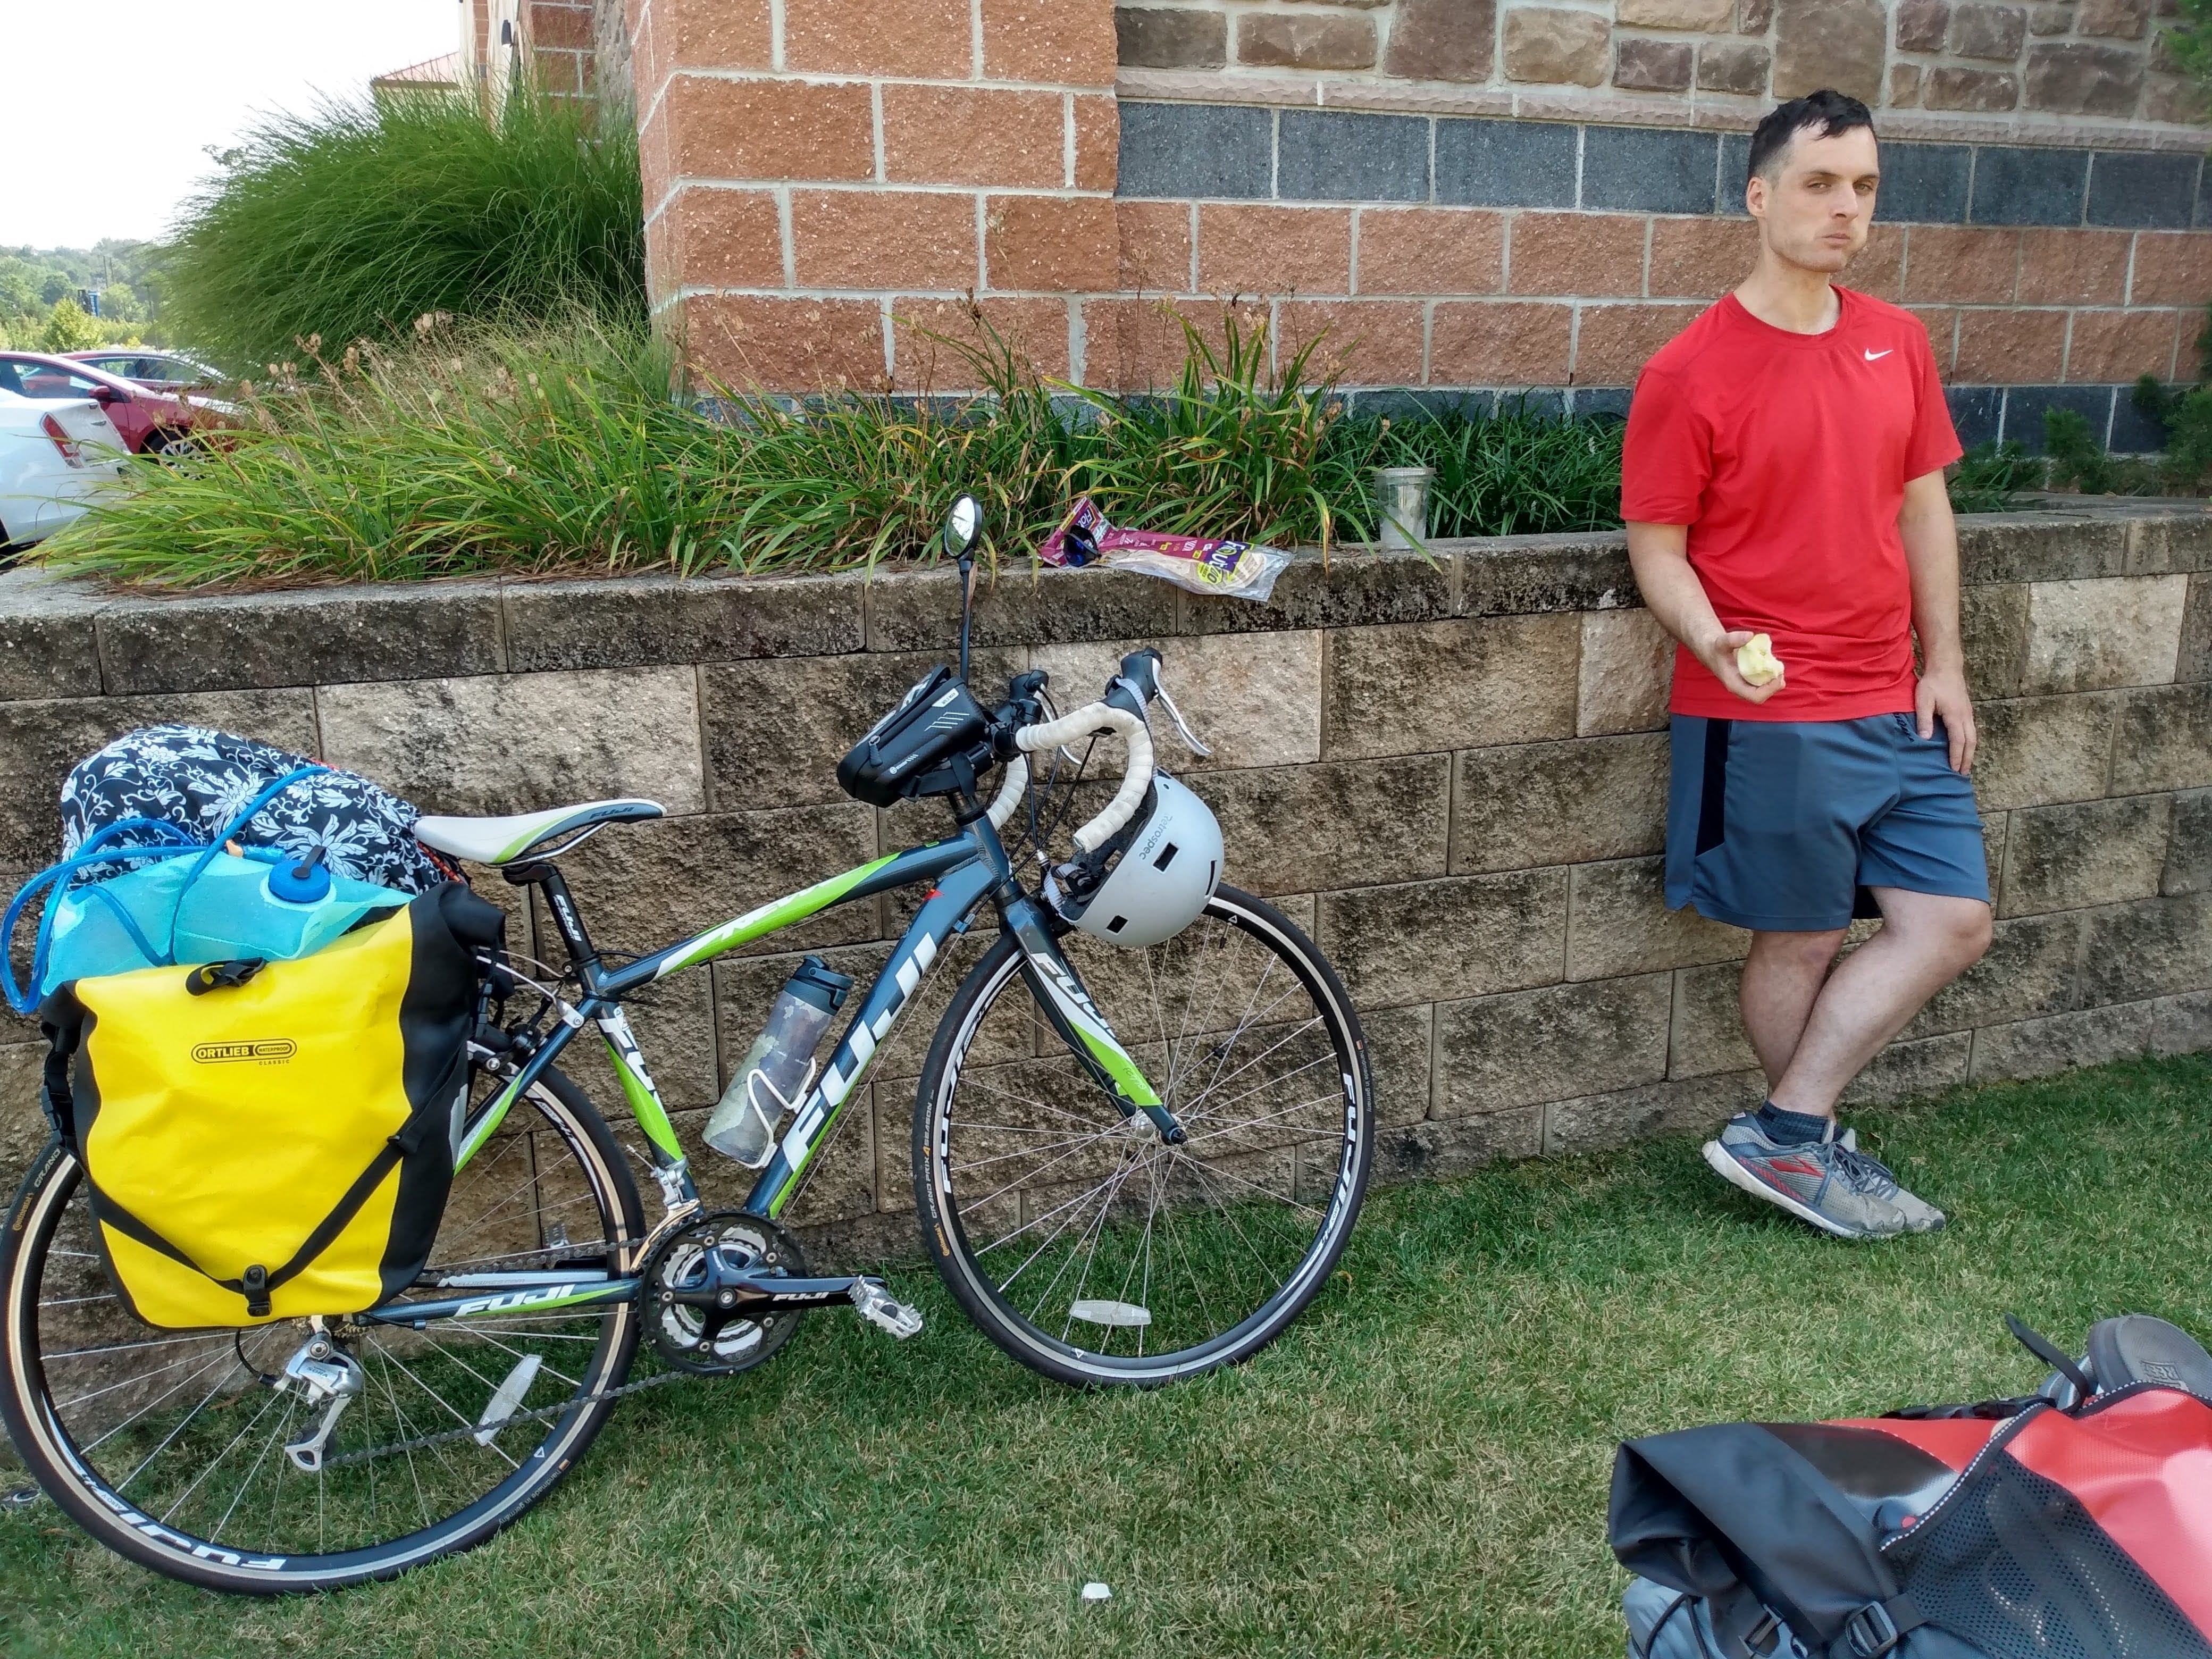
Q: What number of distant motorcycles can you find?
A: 0